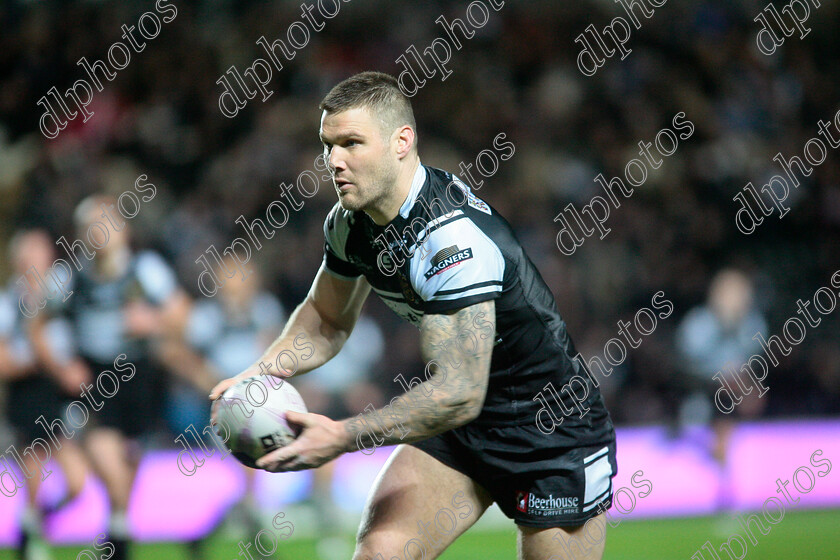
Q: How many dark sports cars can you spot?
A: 0